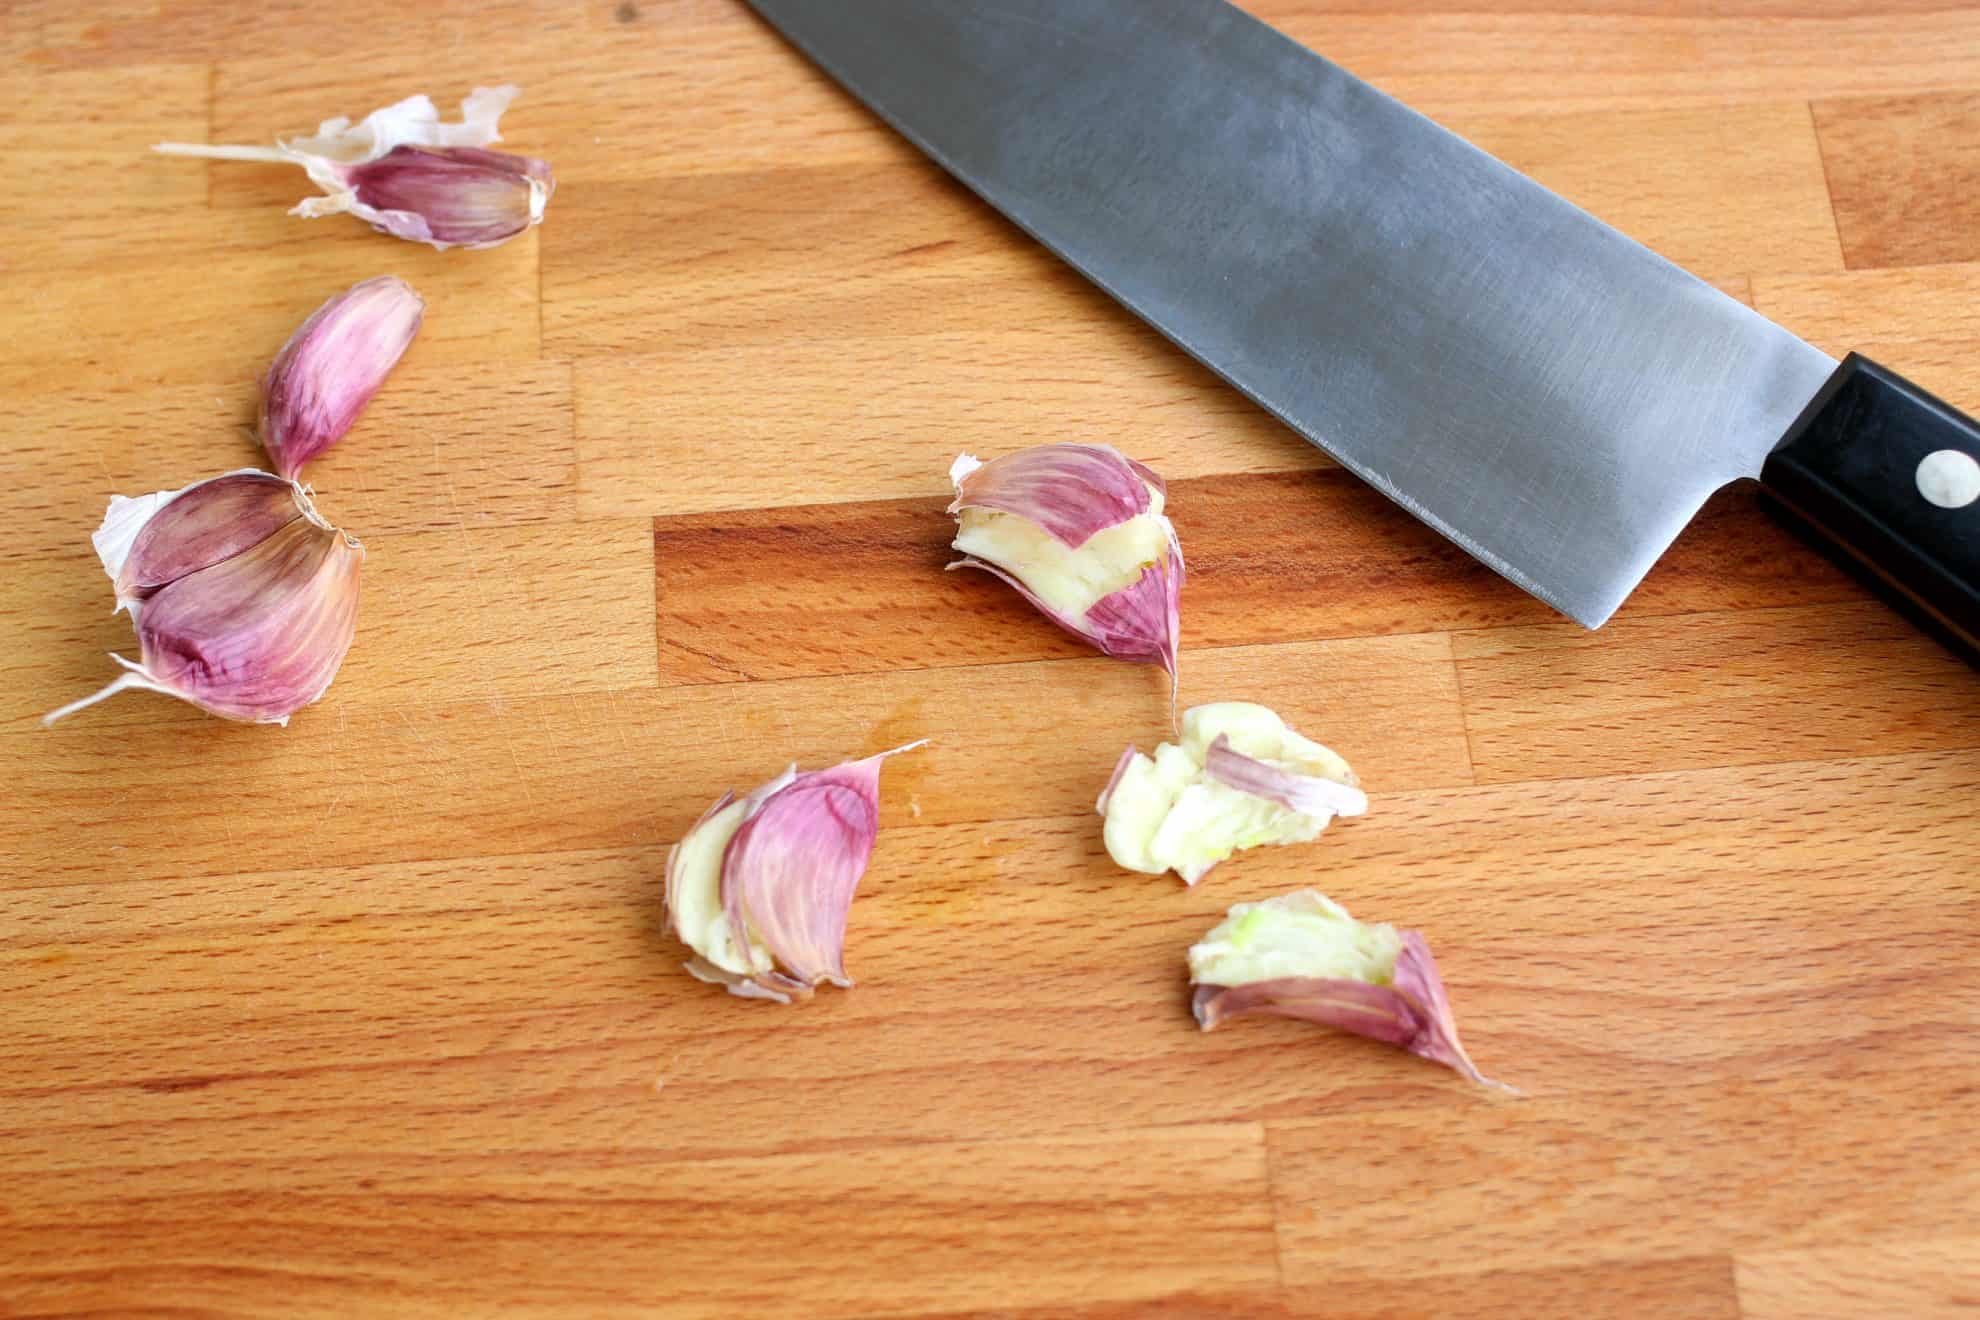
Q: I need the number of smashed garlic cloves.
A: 4